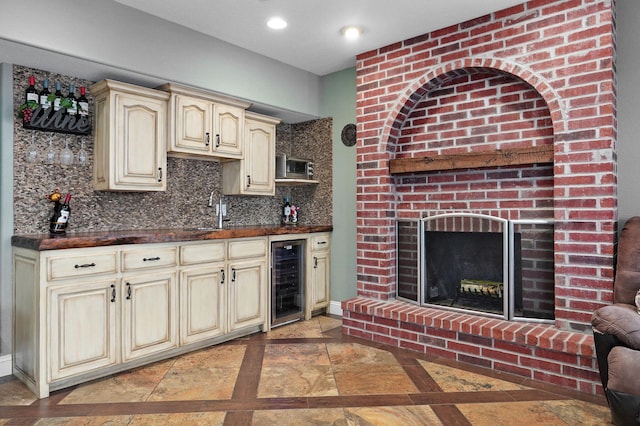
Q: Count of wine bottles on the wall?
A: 5